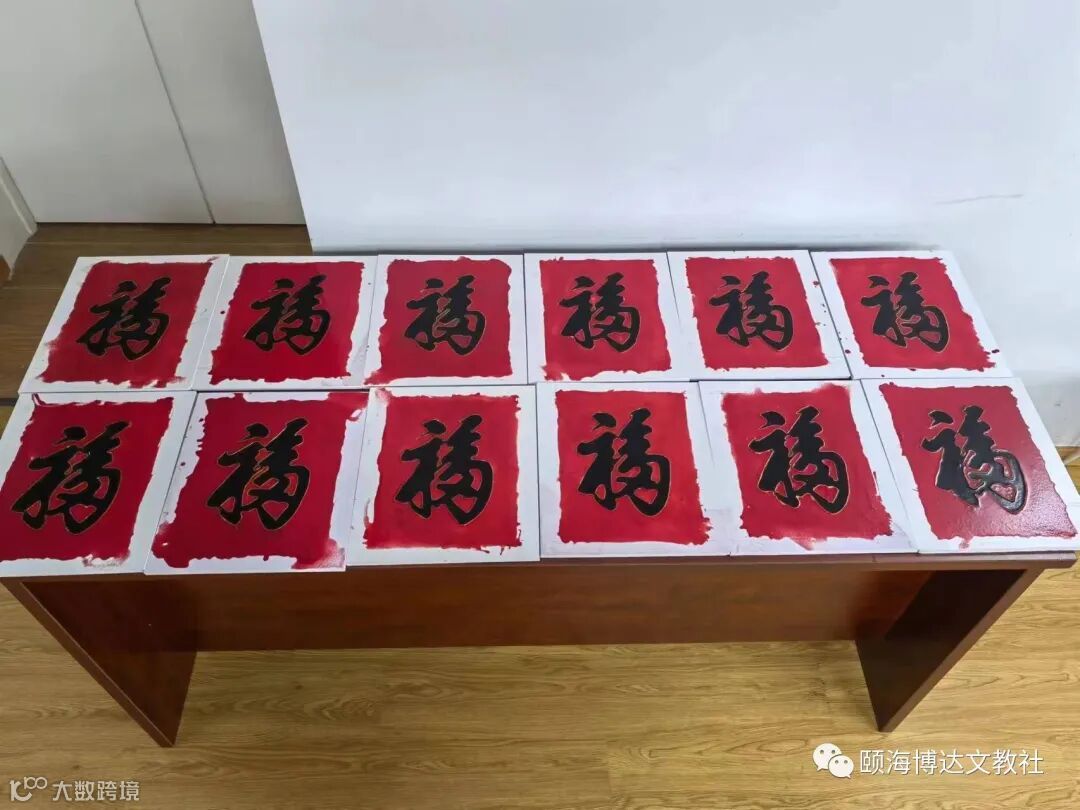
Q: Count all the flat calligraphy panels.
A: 12